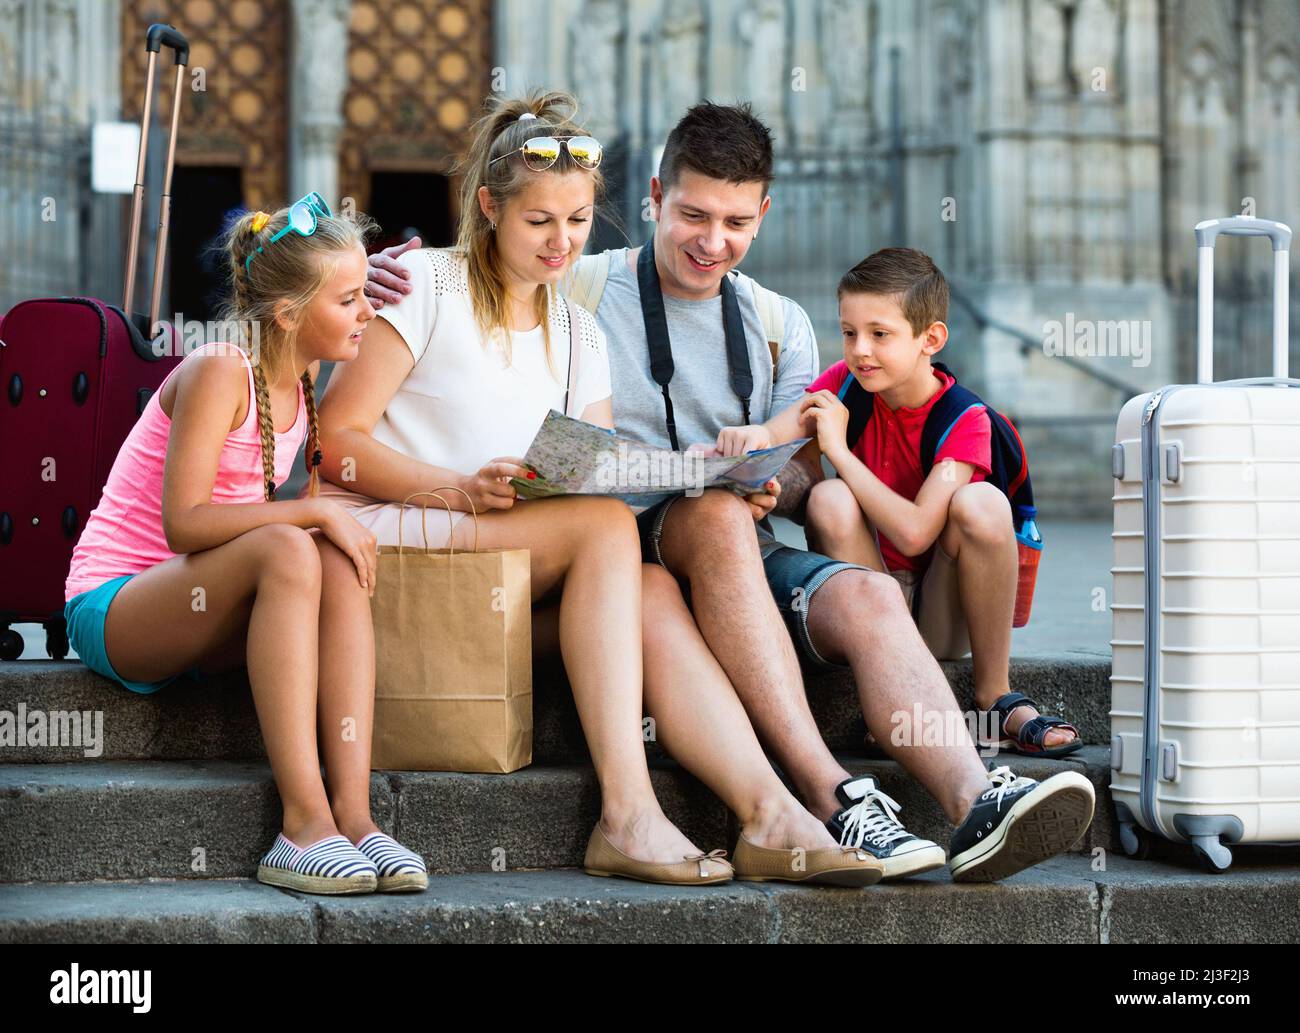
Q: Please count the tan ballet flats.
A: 2